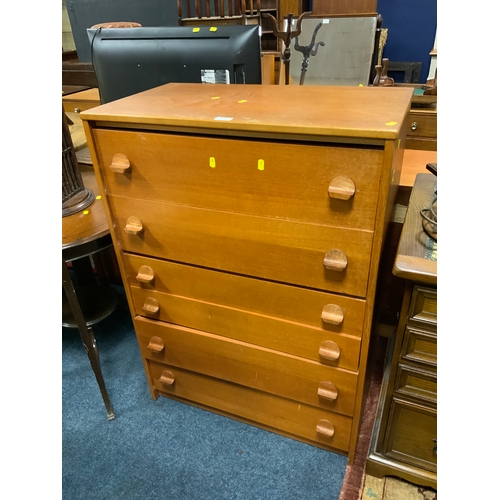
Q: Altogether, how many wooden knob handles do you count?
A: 12